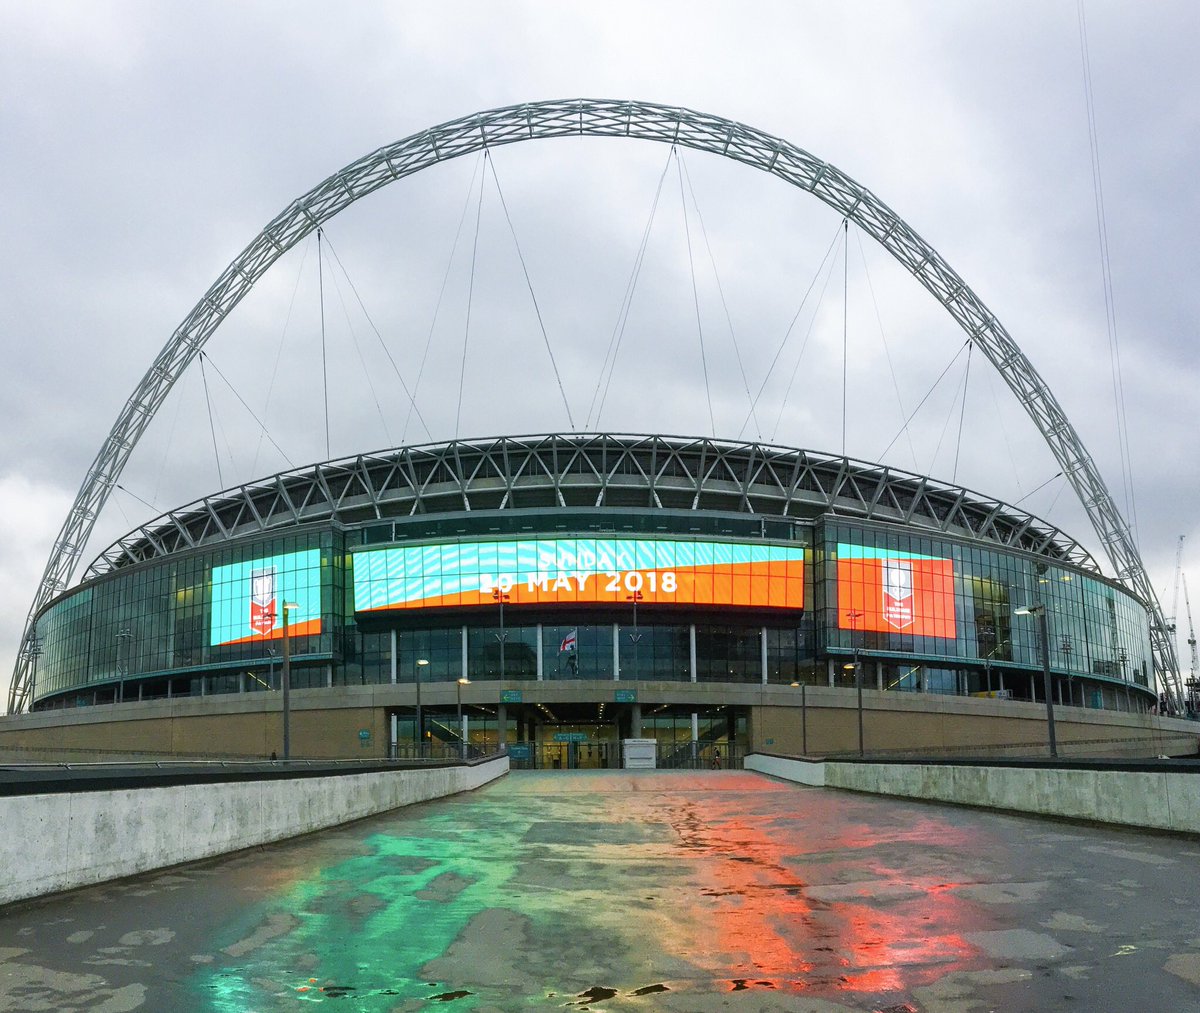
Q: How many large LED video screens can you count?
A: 3